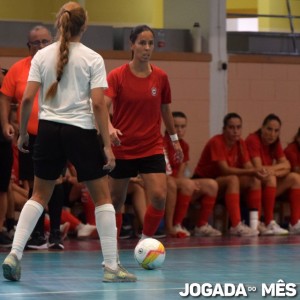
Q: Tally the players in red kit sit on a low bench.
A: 4